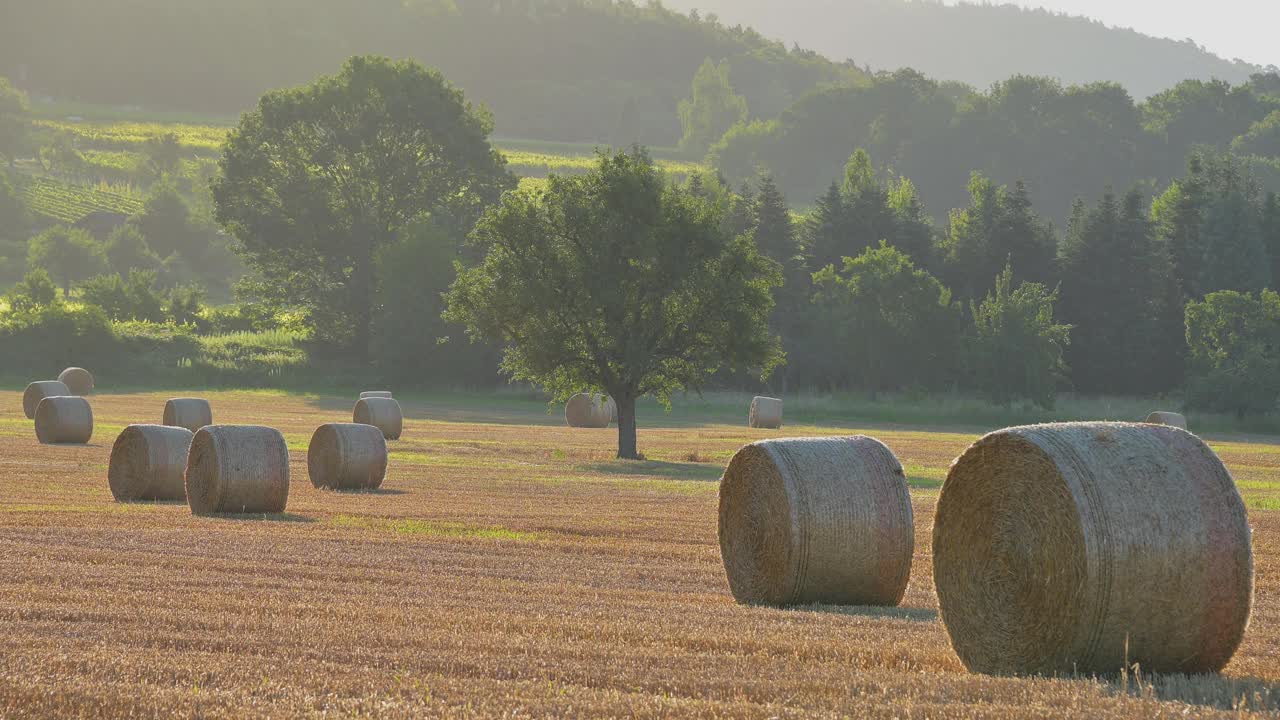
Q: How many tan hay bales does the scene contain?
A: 14